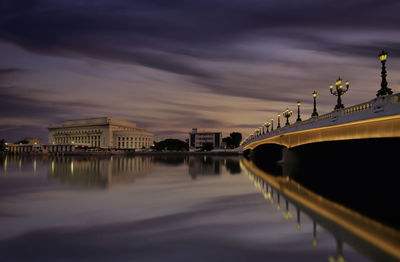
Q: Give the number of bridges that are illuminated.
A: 1